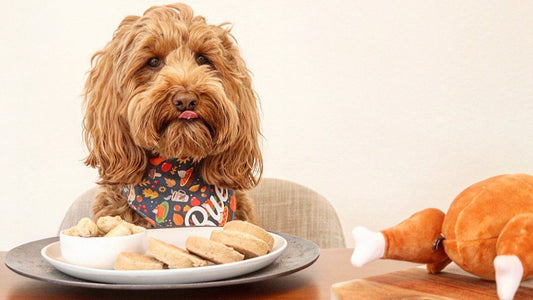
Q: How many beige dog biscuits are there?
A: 5